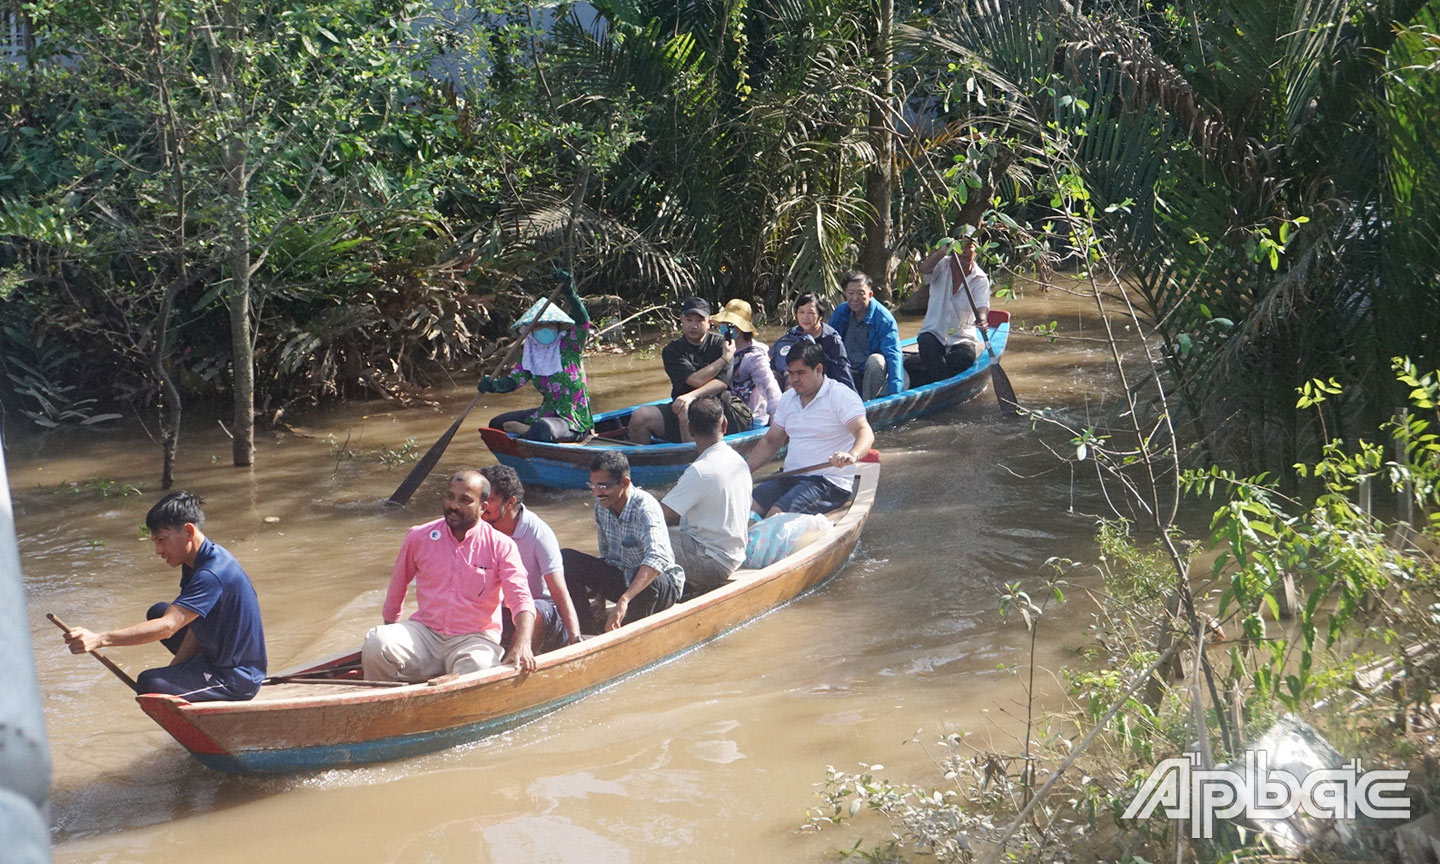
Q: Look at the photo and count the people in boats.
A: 12